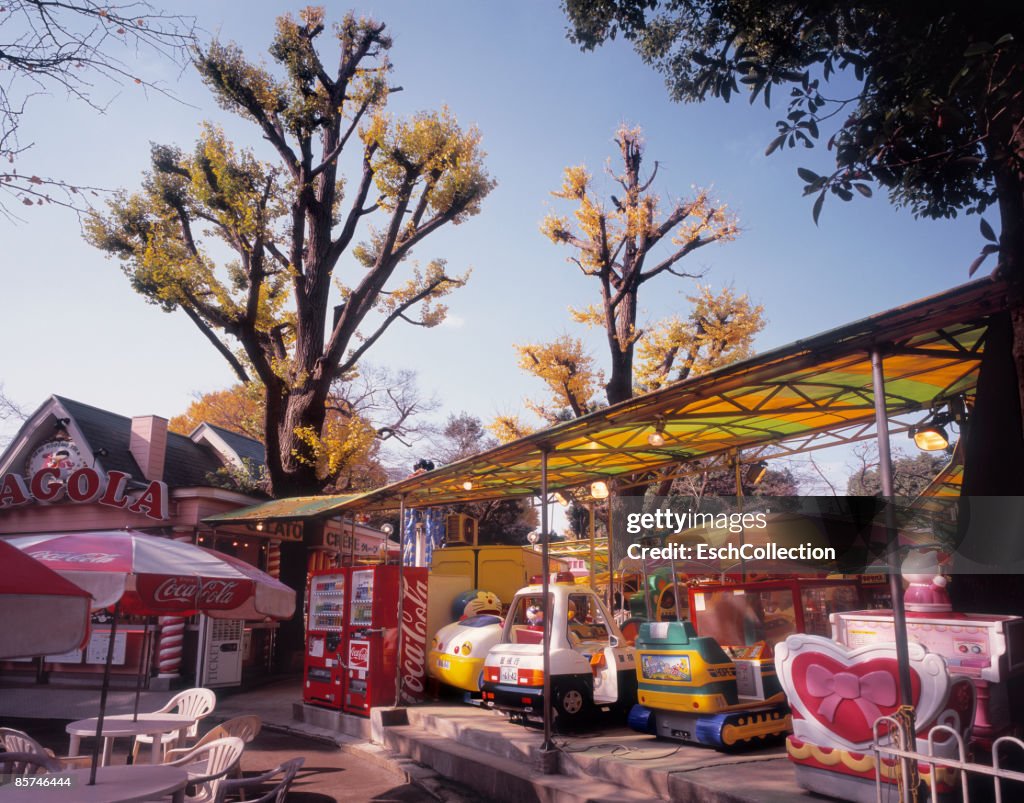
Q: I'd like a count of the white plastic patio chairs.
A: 6